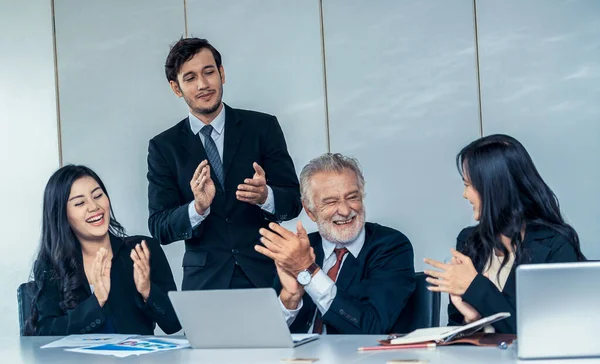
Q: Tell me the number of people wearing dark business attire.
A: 4